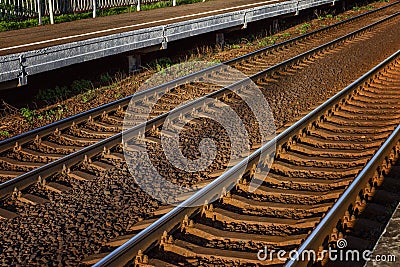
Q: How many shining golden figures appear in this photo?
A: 0